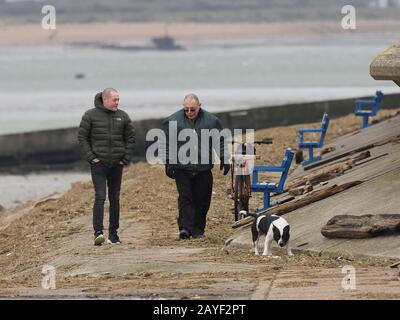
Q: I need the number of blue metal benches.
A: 3